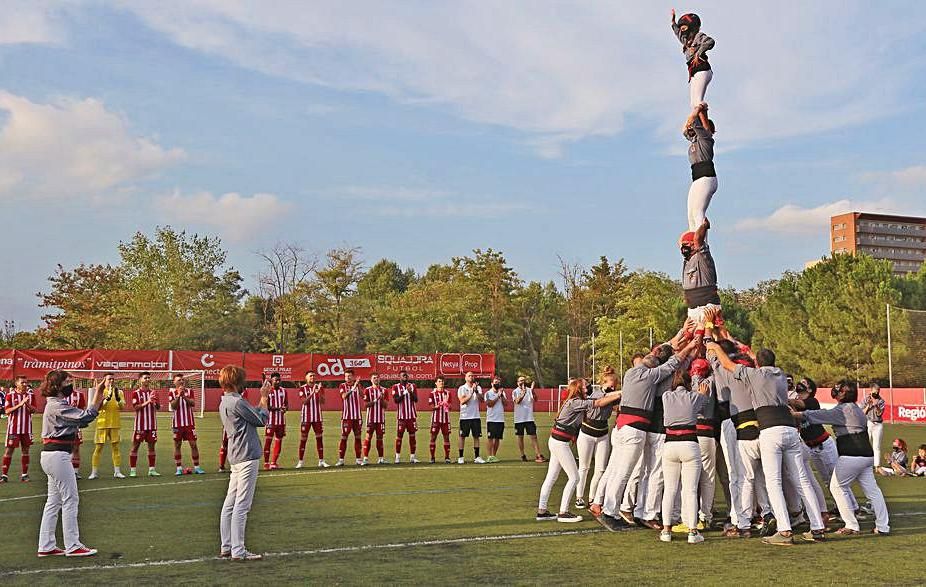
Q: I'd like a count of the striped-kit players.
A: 11